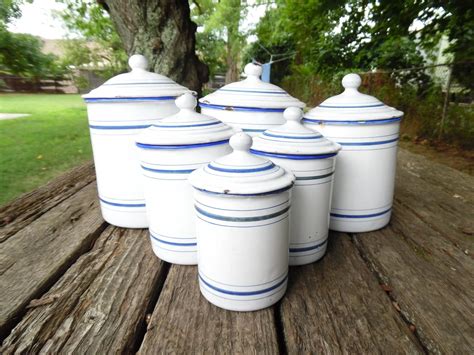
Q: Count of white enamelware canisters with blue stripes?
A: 6